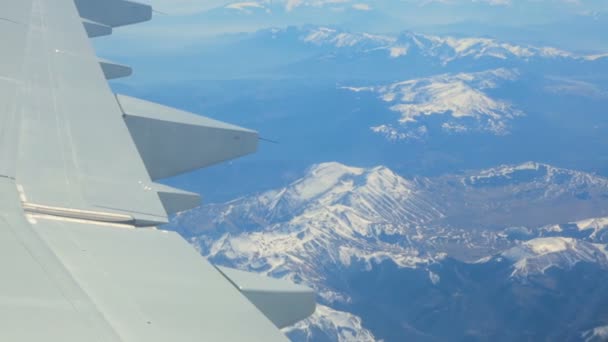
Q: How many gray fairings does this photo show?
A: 6